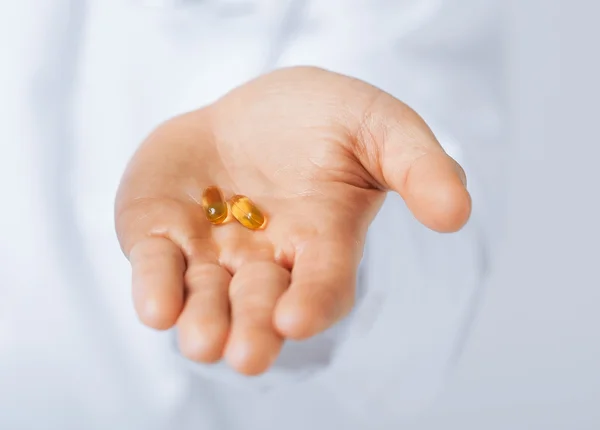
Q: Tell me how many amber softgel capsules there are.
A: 2